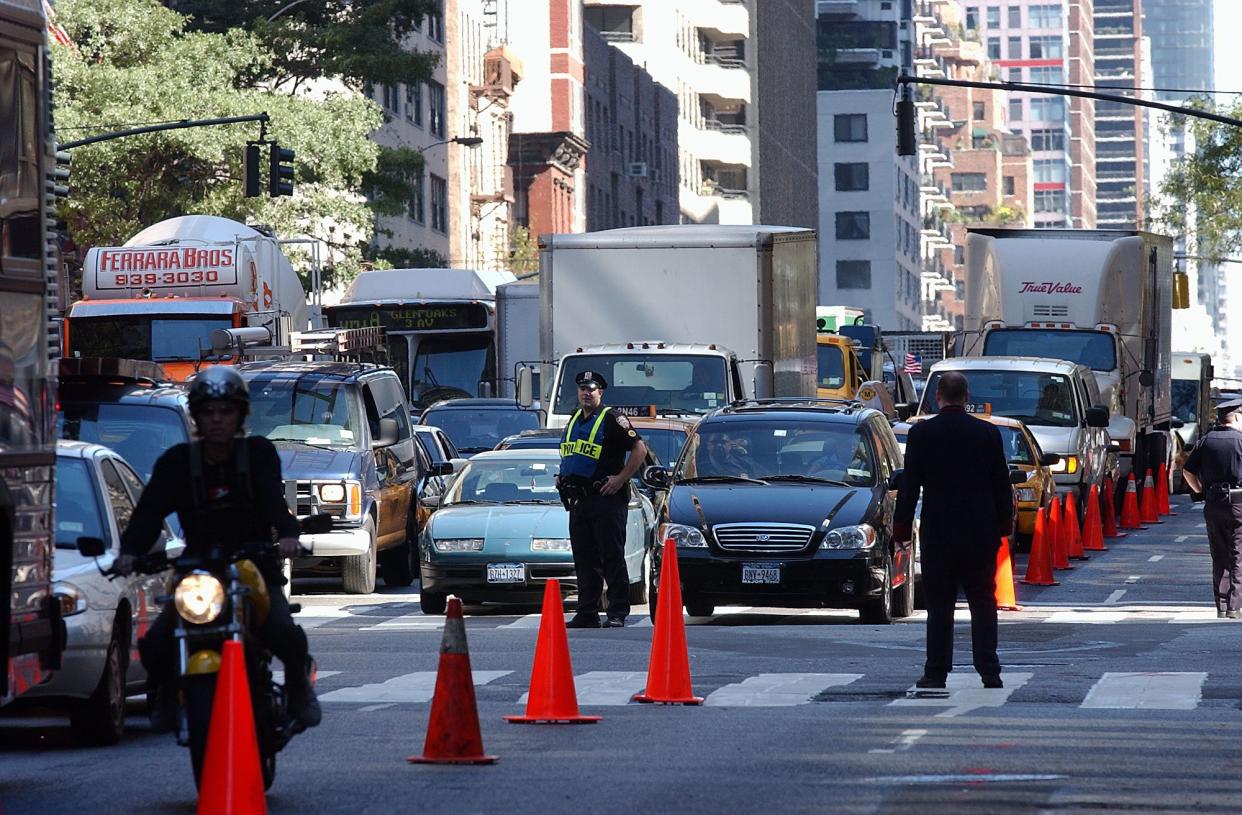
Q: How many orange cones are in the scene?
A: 13